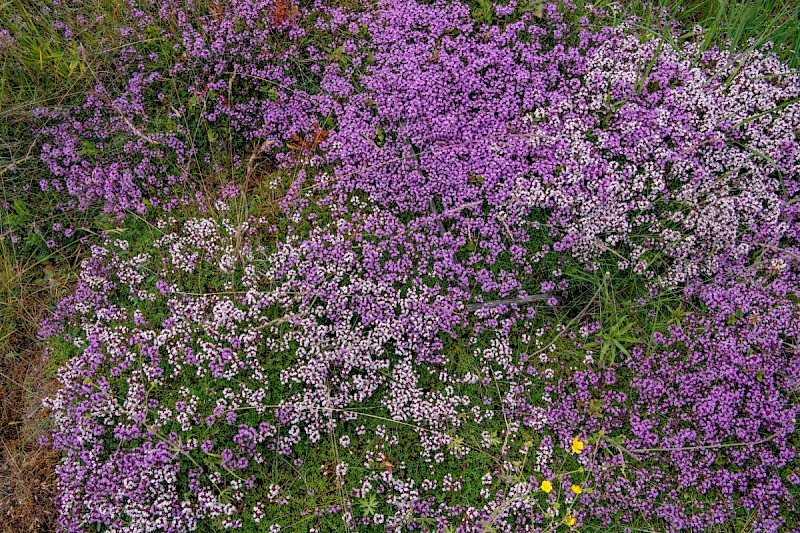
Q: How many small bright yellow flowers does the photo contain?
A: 4